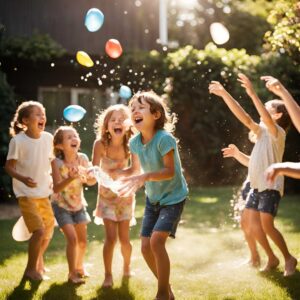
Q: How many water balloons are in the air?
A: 6